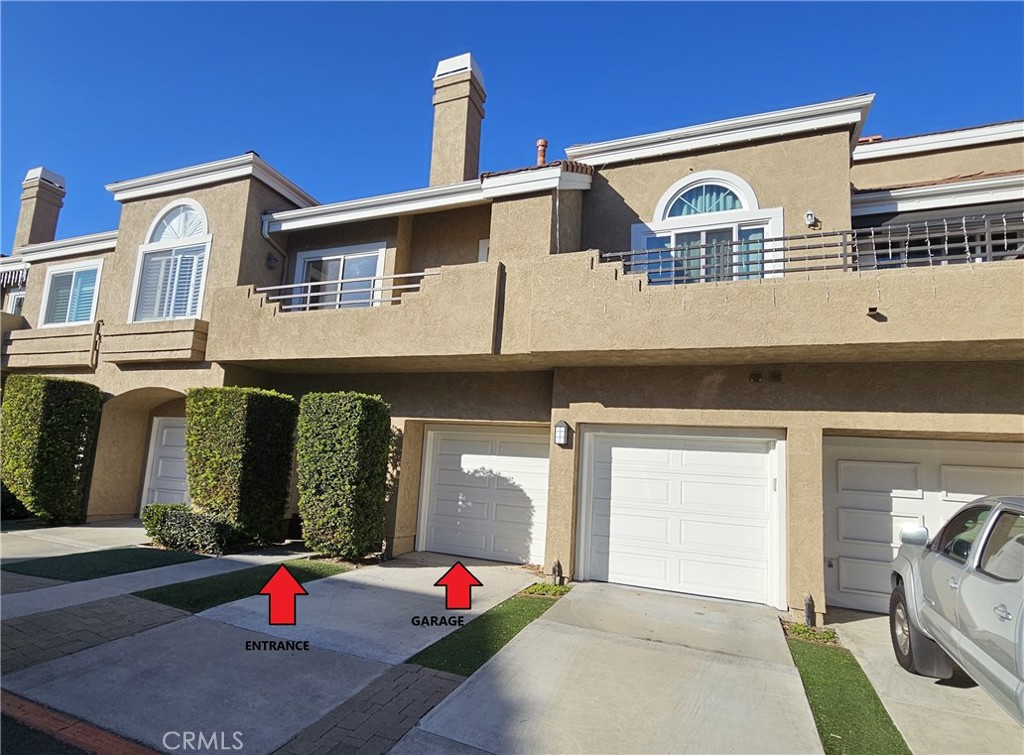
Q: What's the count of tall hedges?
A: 3